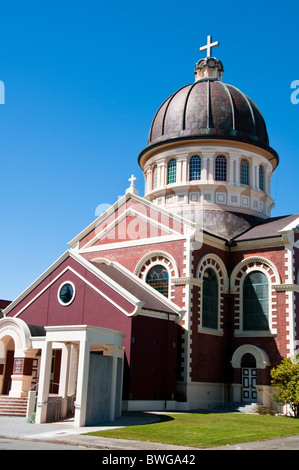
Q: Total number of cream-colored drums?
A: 1